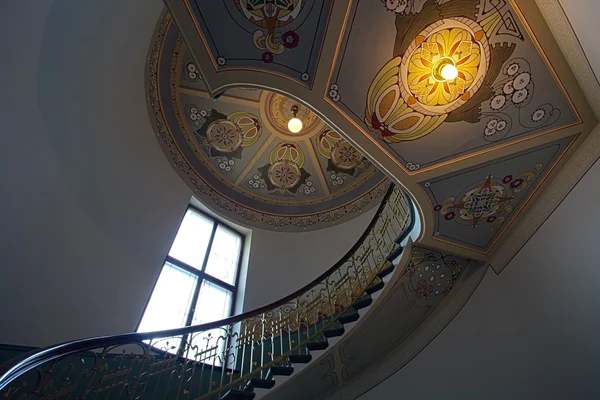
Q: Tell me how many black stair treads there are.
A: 12